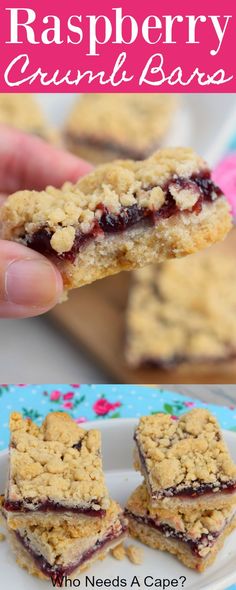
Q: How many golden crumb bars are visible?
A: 8